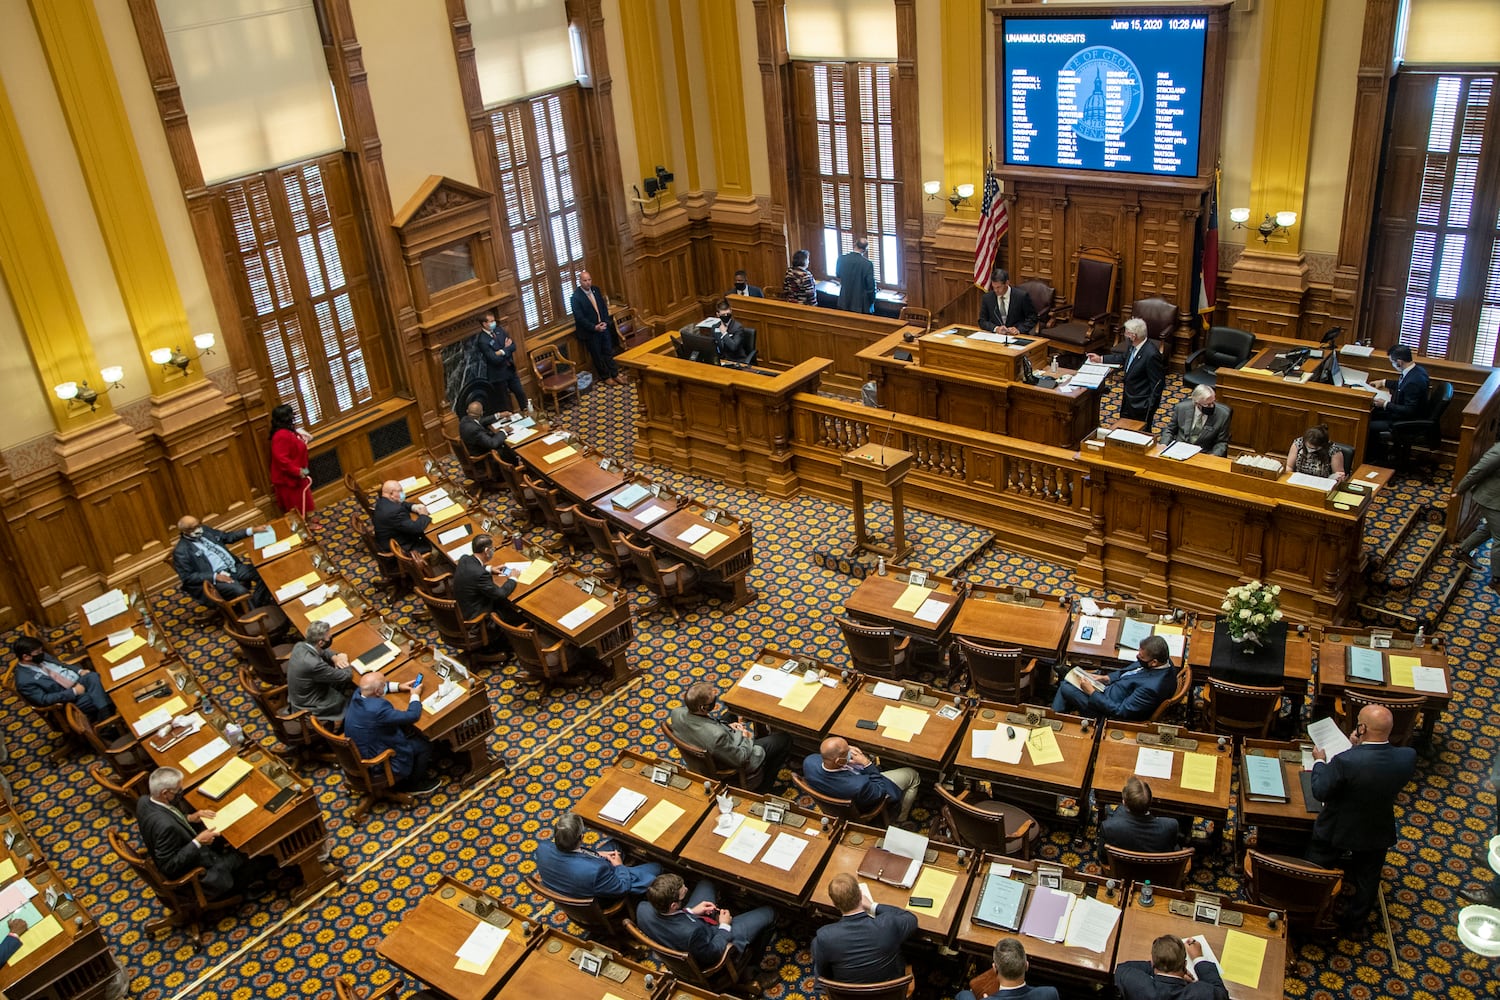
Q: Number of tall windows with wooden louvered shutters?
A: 4